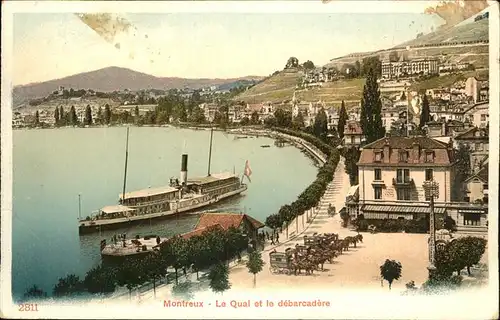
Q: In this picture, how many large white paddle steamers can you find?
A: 1